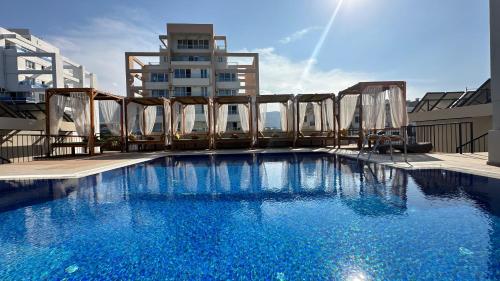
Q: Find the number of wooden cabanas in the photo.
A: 7